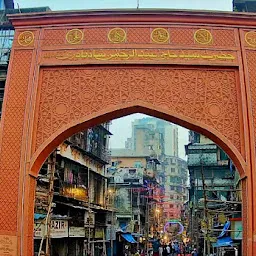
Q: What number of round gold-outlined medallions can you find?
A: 6